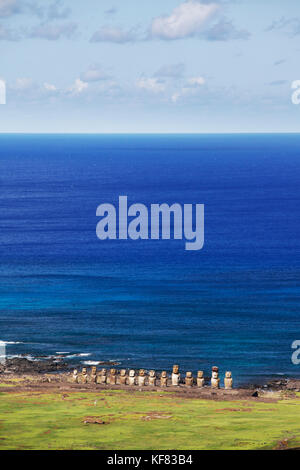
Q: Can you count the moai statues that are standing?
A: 15